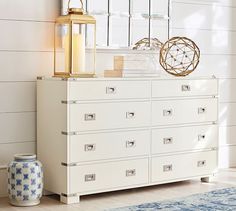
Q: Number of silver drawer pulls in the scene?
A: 14